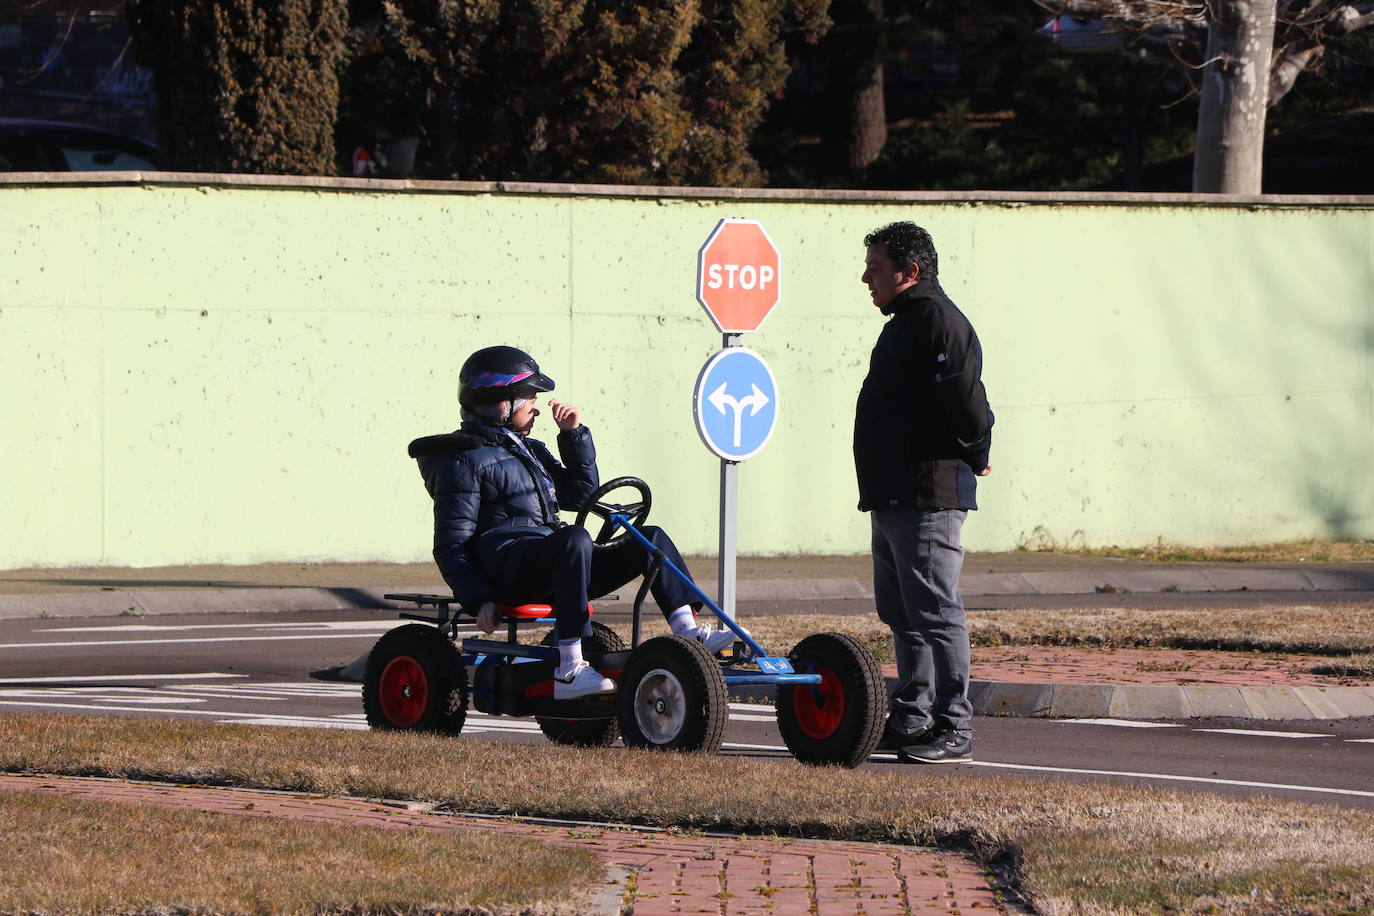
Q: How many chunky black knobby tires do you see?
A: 4